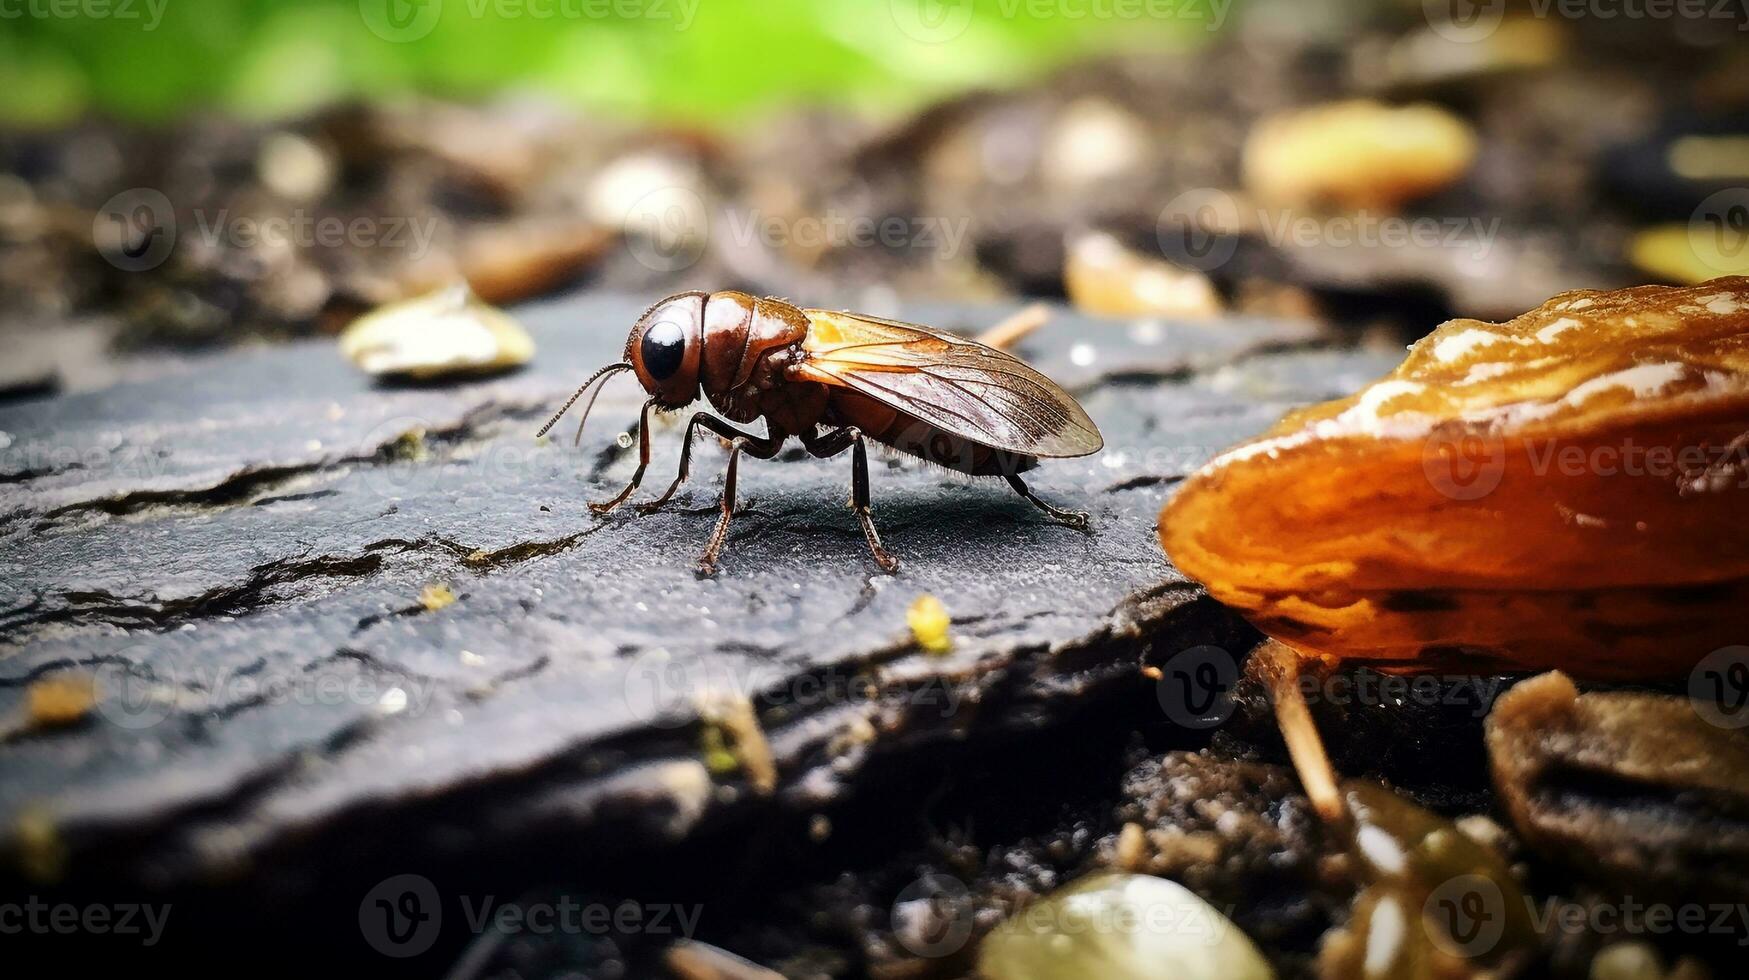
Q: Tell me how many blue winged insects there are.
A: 0